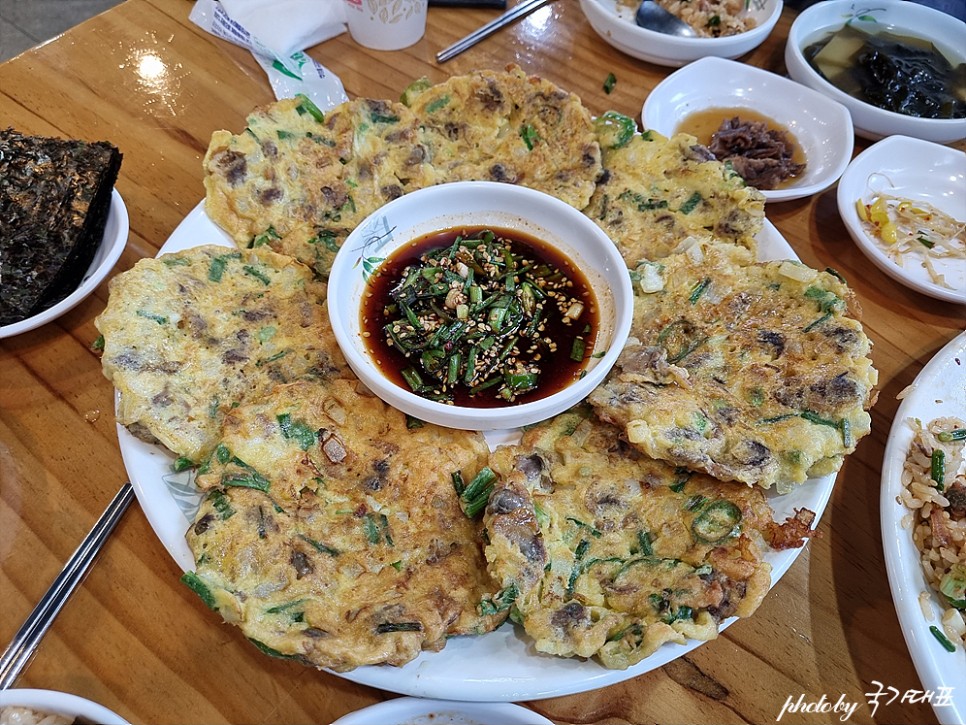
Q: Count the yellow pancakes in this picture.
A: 7